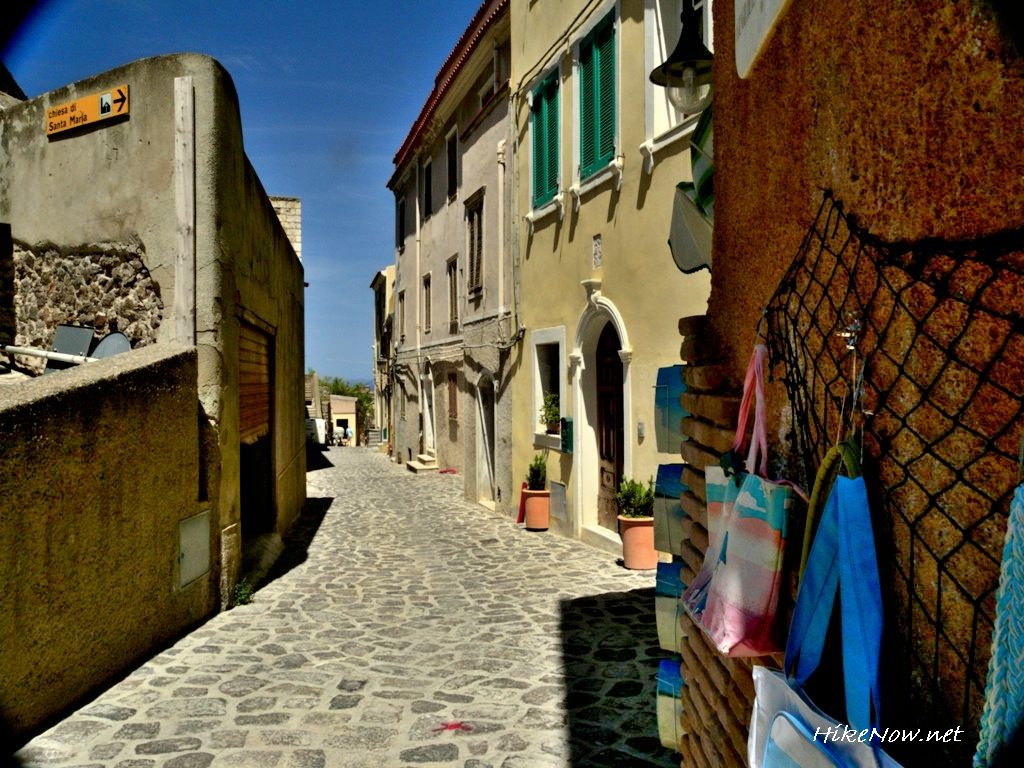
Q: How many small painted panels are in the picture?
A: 4